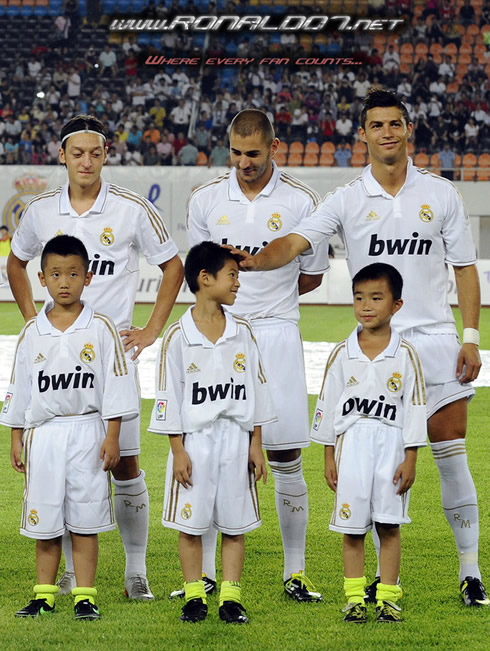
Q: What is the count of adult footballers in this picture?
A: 3